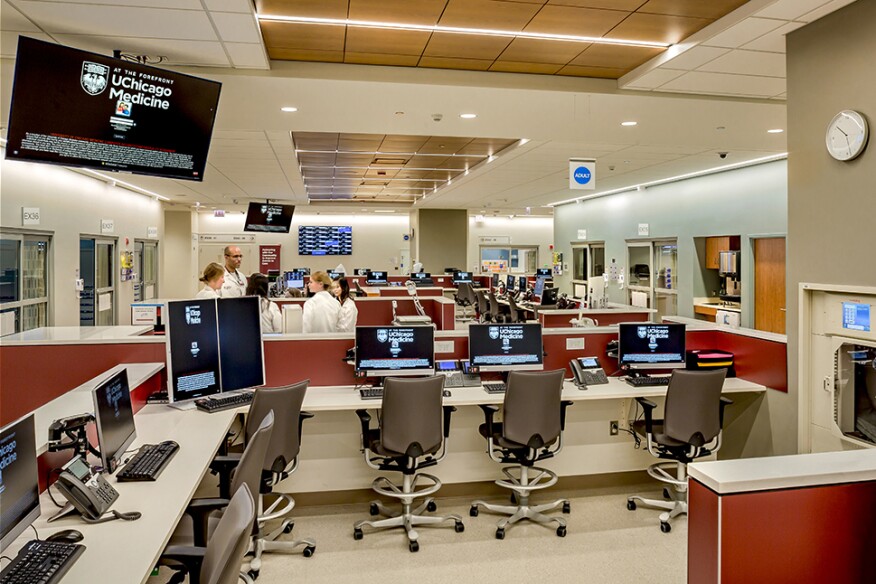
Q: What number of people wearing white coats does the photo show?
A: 5